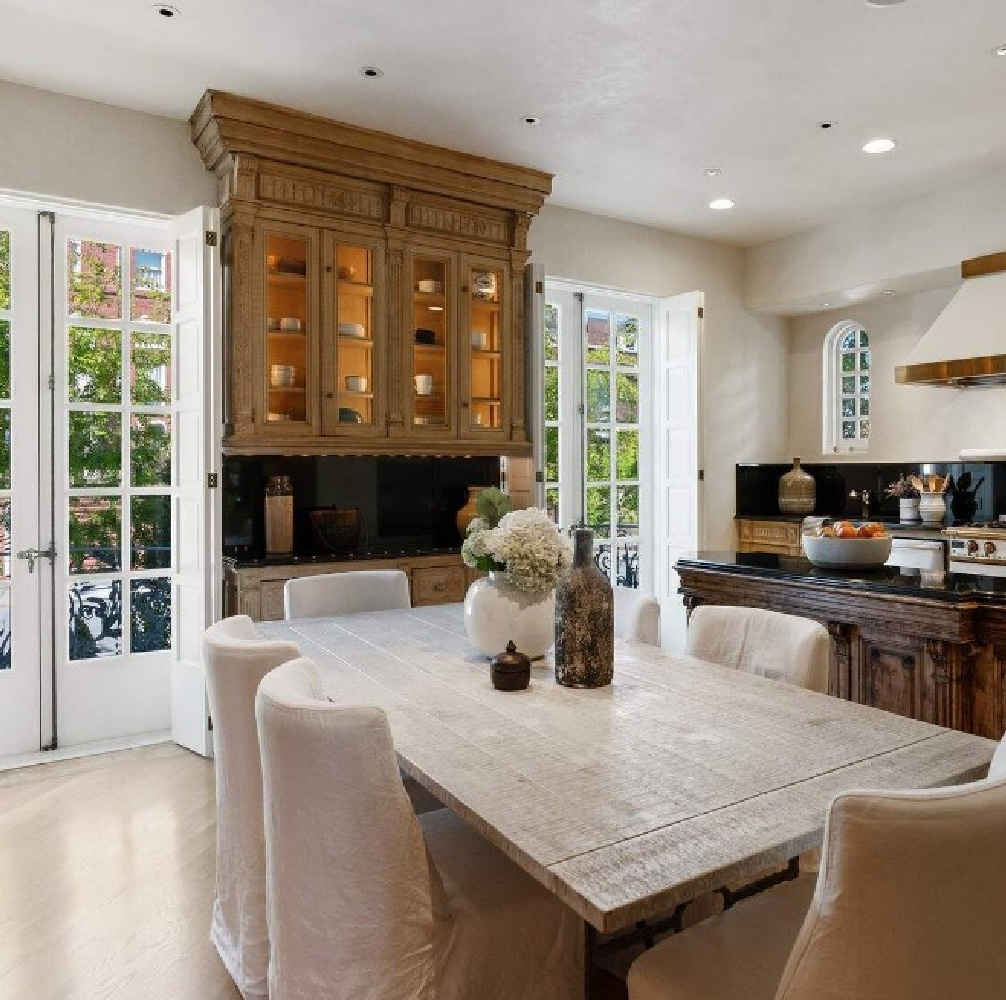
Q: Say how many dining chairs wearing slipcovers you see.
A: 6